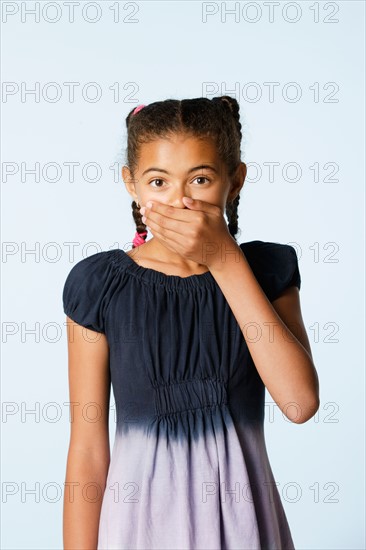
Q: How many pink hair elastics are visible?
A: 2